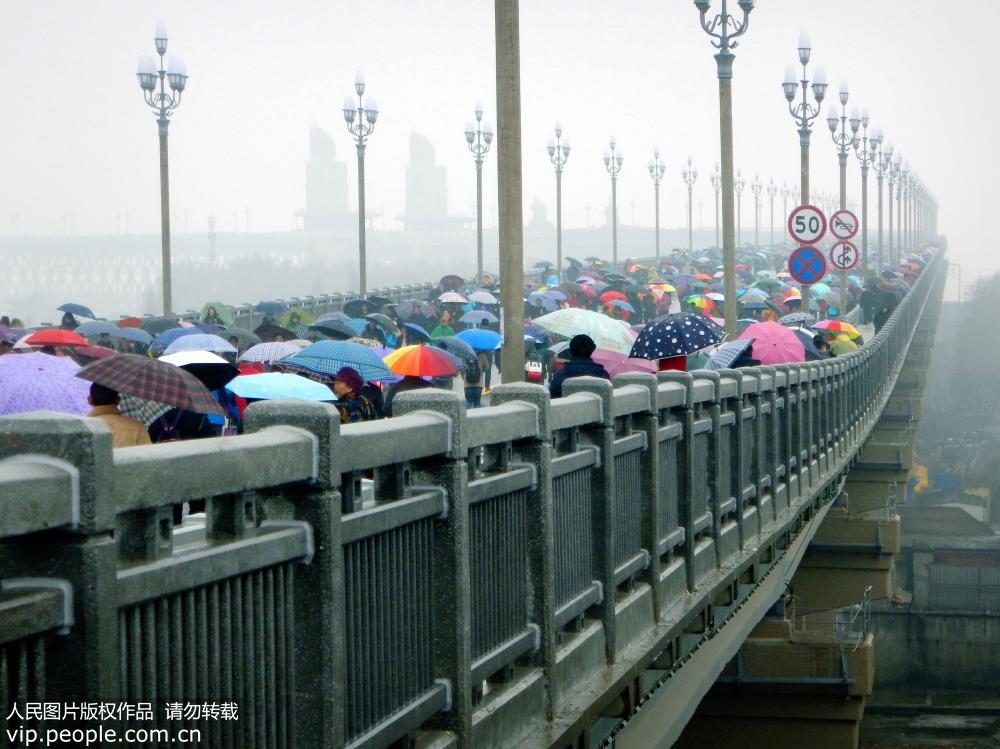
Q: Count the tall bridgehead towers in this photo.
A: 2